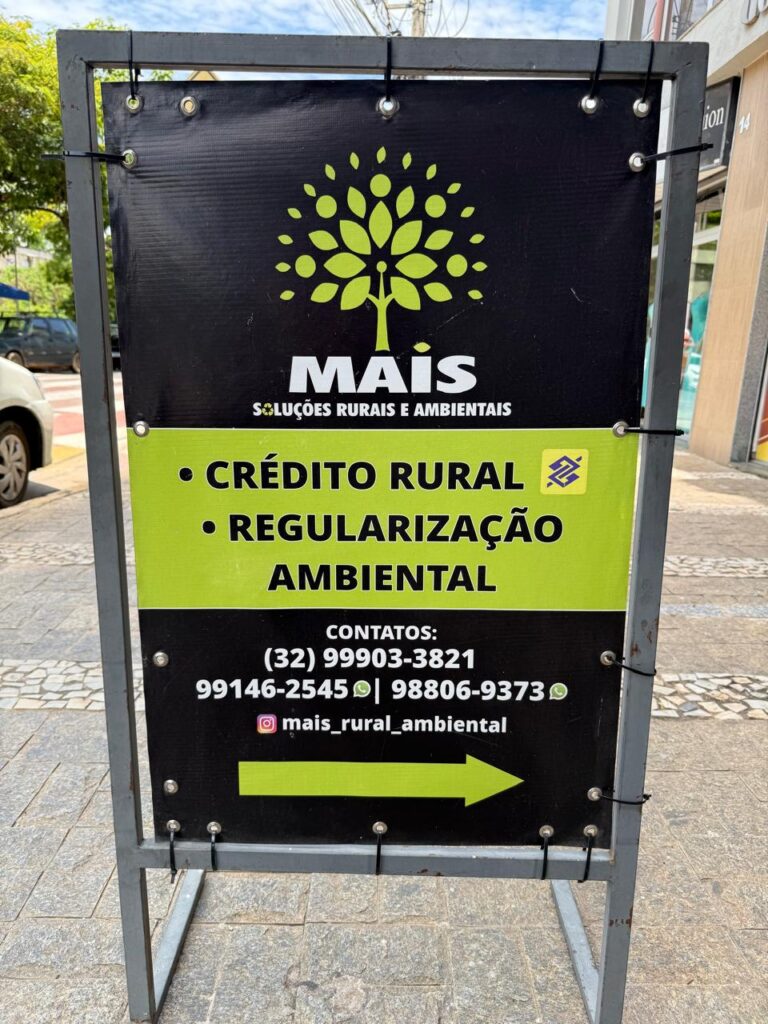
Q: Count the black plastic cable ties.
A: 14